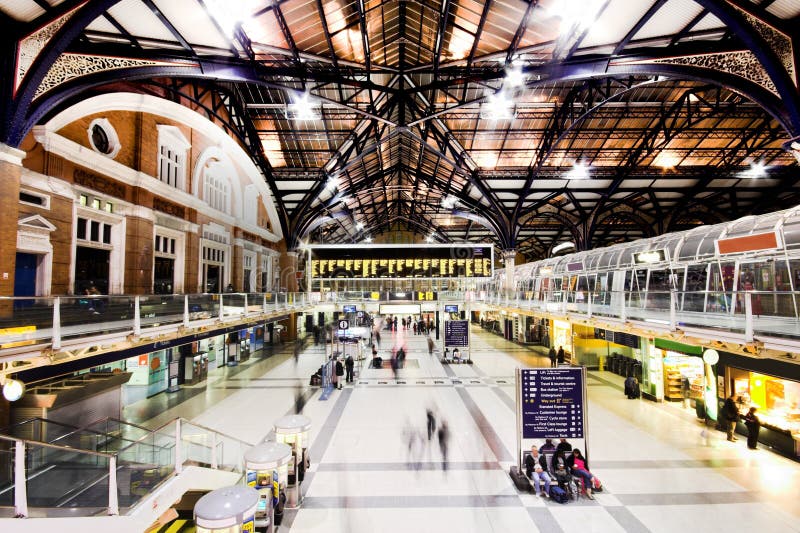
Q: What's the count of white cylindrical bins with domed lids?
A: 3